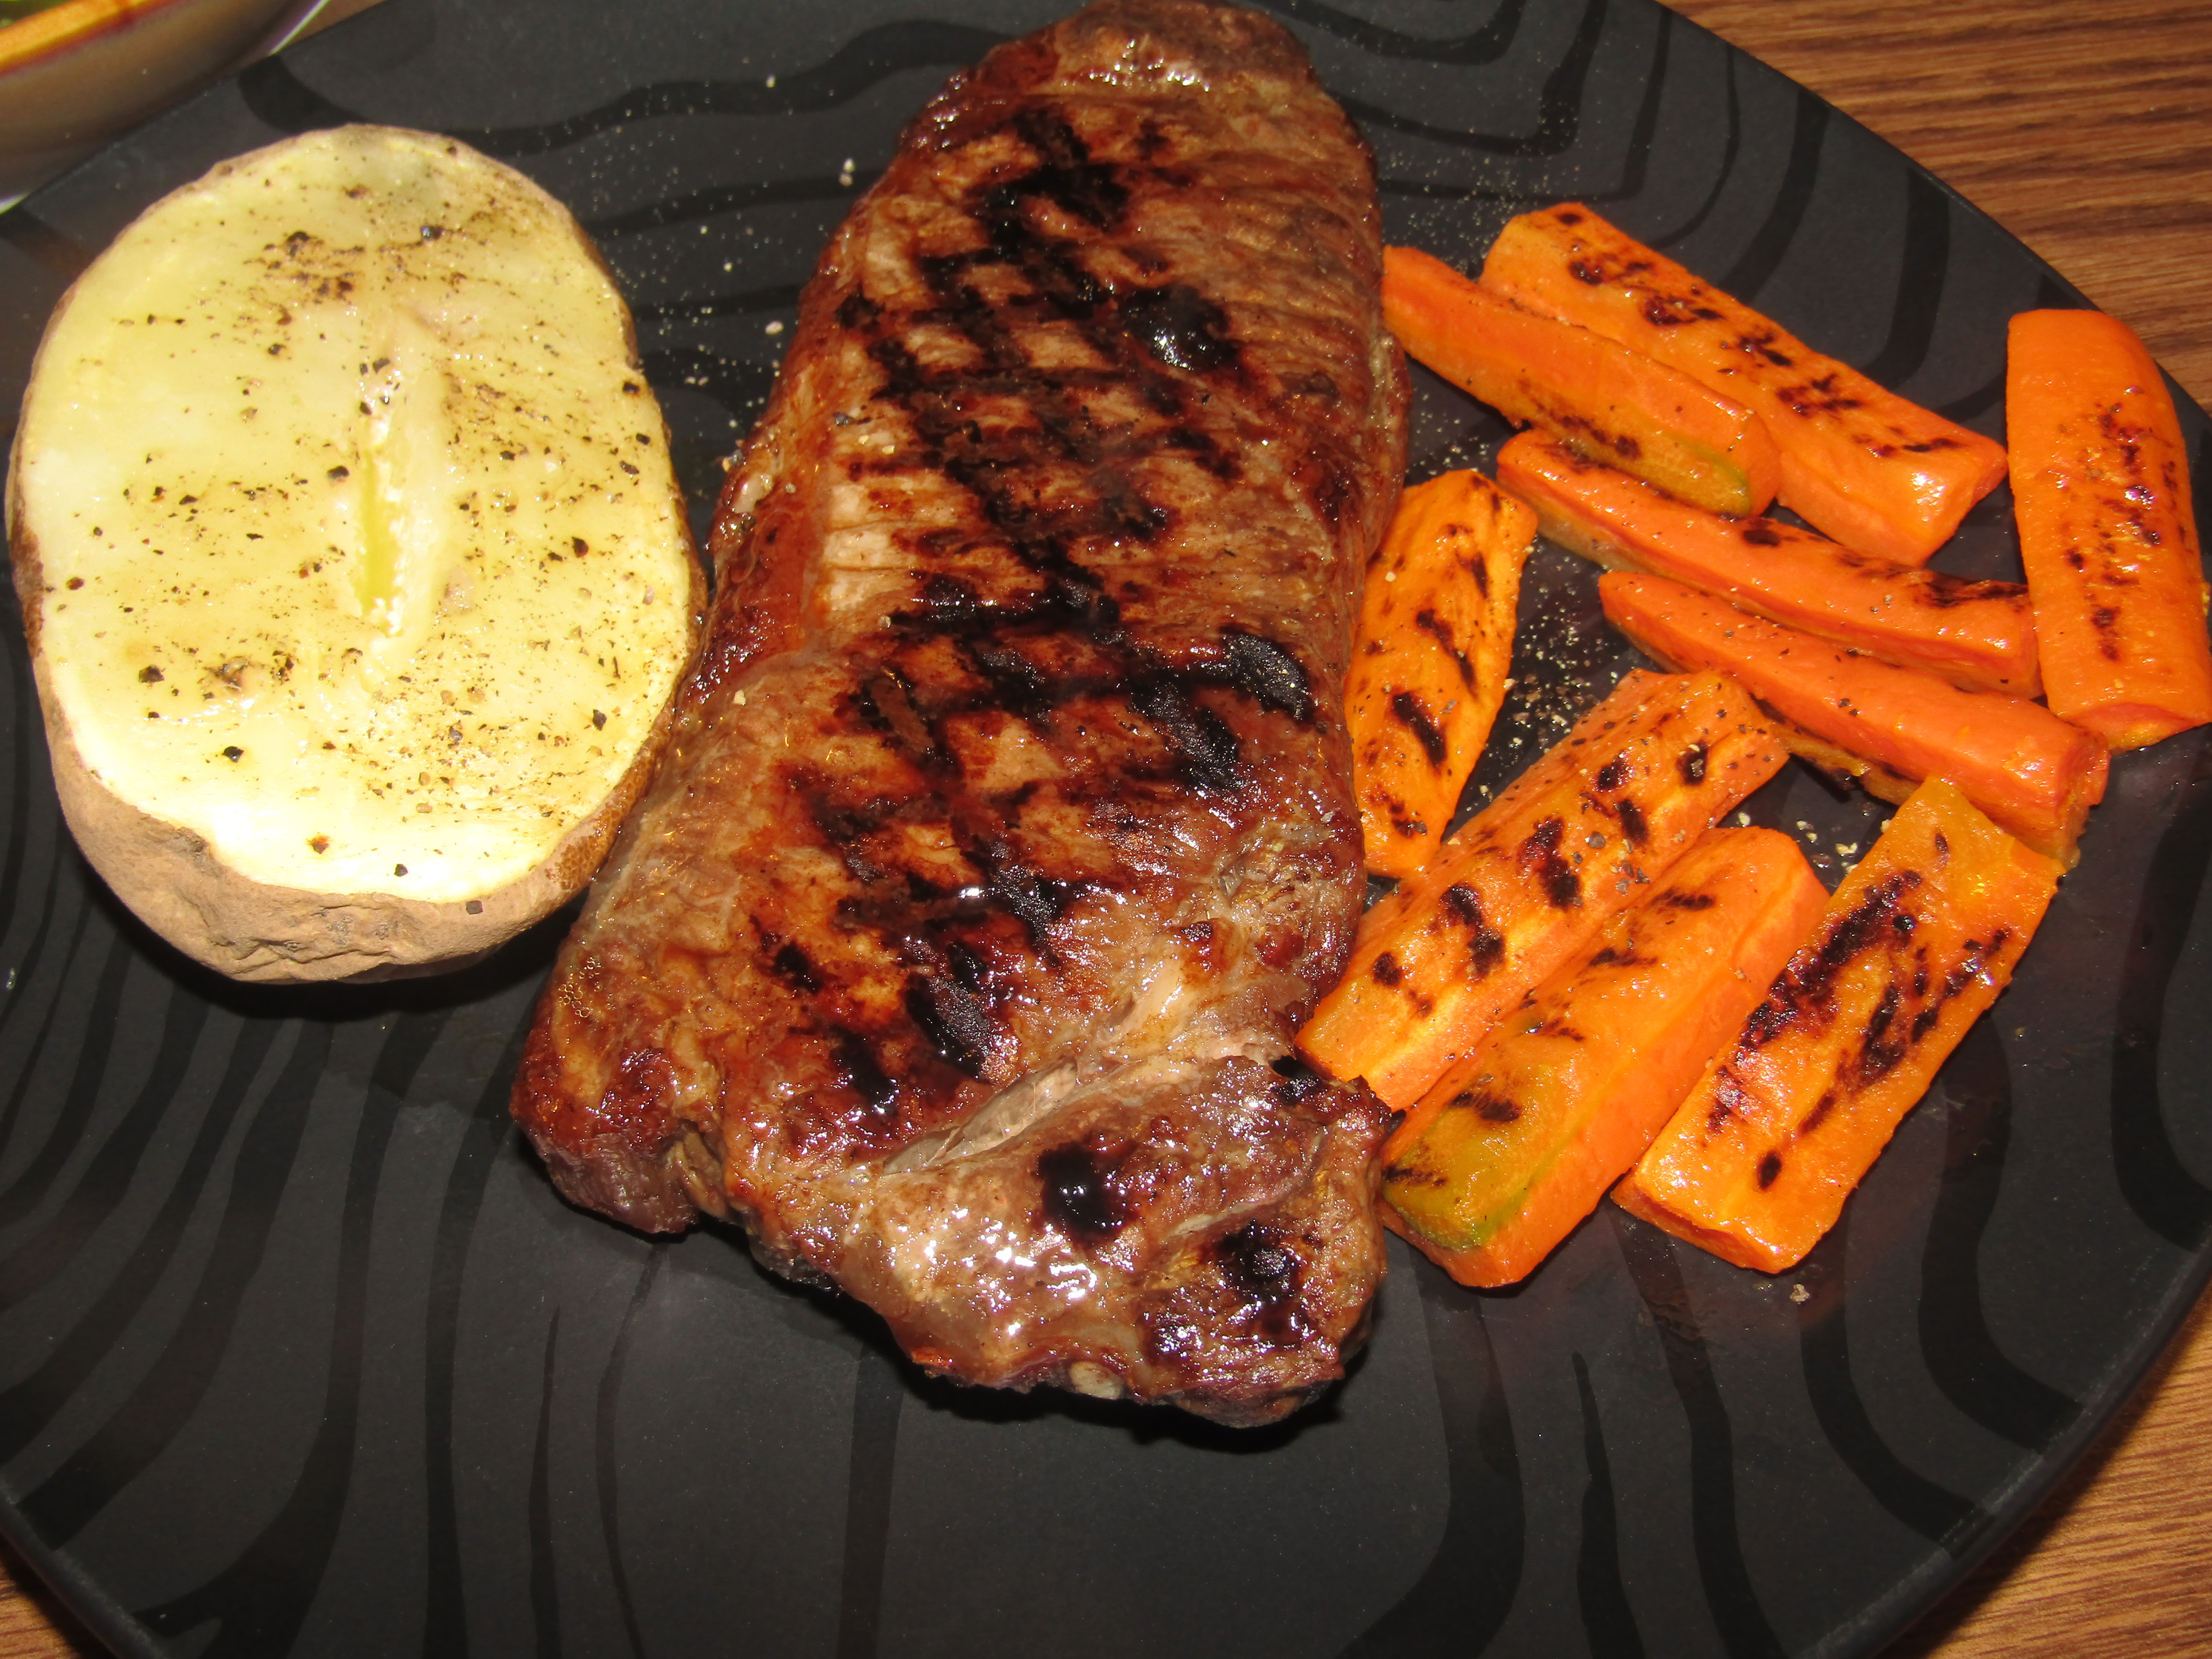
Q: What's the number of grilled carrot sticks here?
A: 9